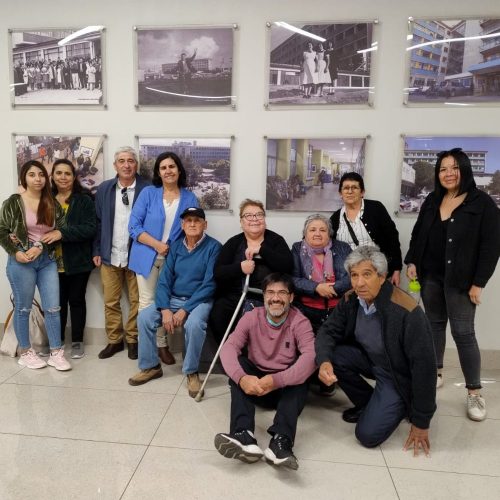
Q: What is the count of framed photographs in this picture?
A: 8